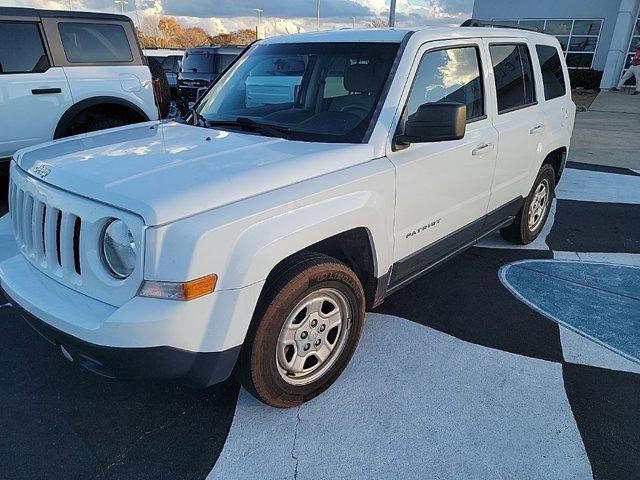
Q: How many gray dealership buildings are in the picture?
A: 1